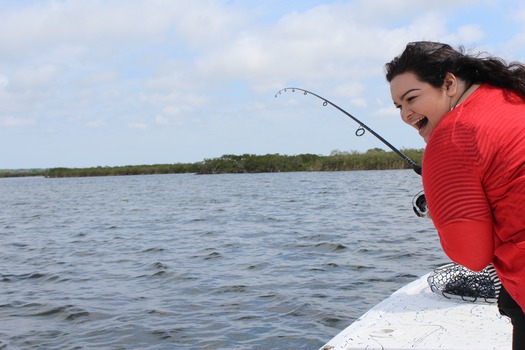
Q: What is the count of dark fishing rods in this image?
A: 1